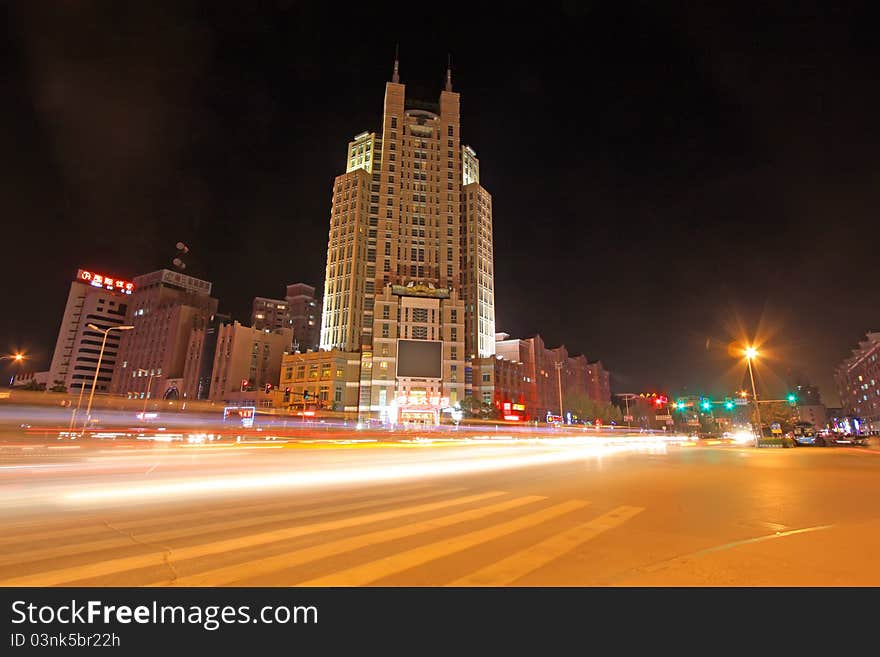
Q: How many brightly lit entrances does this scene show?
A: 1